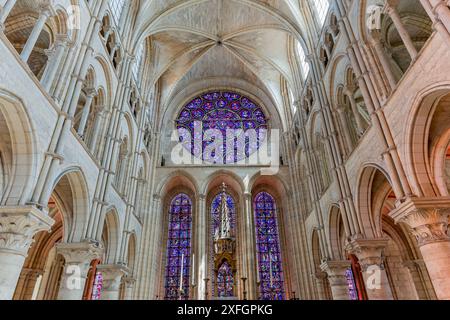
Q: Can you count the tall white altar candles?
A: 6